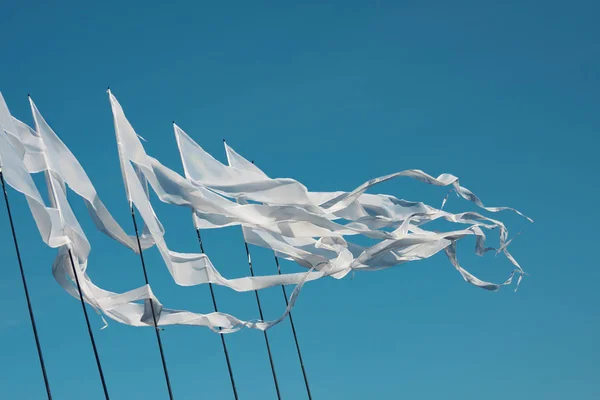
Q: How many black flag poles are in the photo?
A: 6